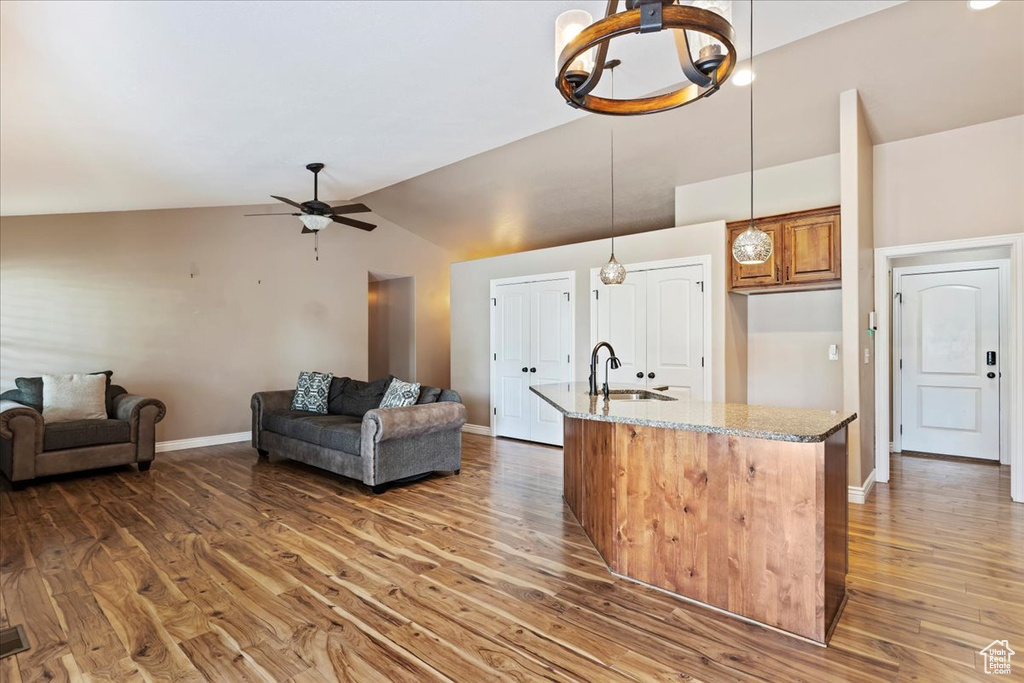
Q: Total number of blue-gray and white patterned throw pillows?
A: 2